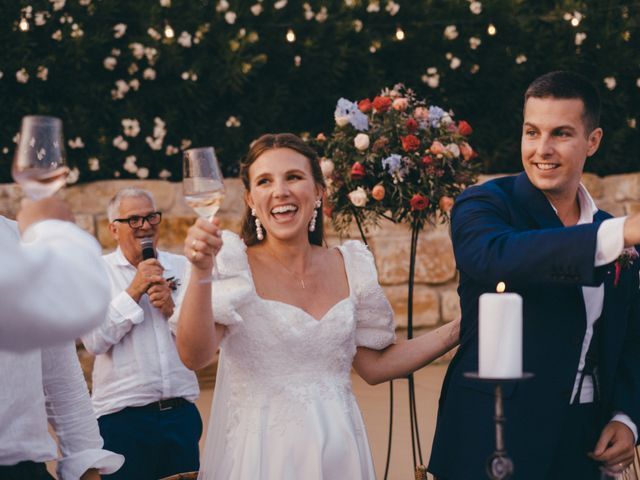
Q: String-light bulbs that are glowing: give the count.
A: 6